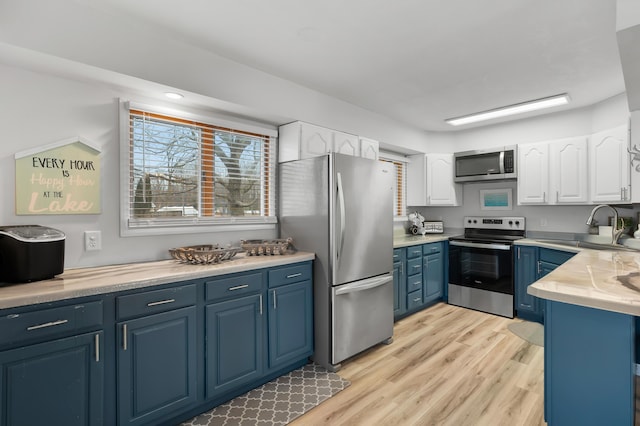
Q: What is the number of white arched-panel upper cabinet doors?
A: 7